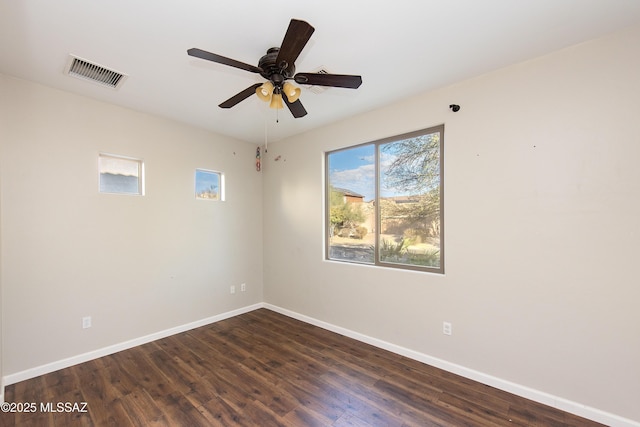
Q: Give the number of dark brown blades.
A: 5